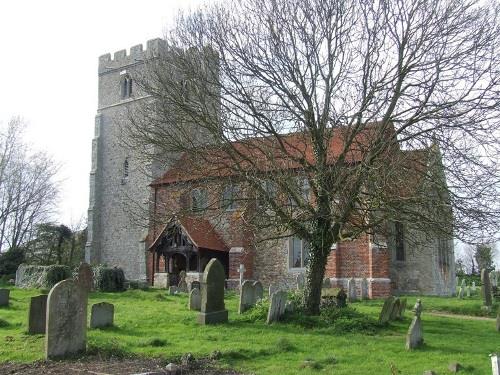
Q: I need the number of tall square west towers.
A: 1